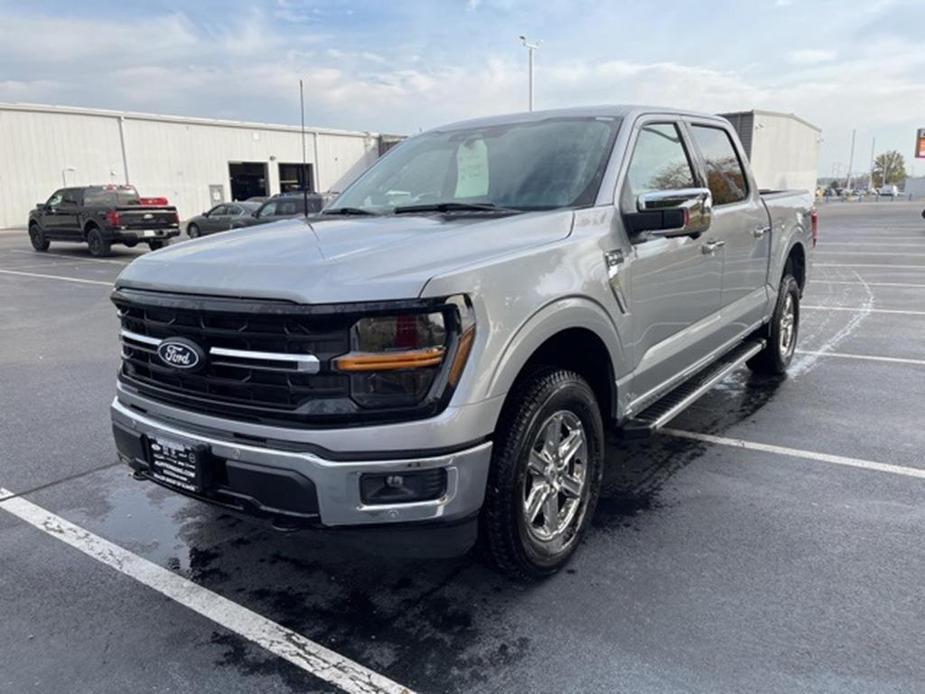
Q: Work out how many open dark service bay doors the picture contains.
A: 2